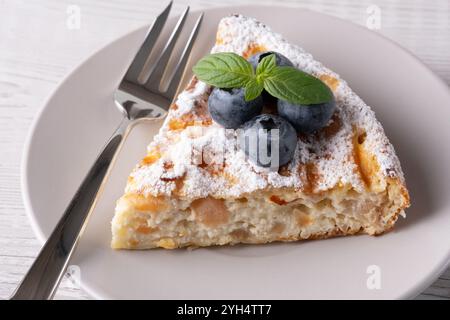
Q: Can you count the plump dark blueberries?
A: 4